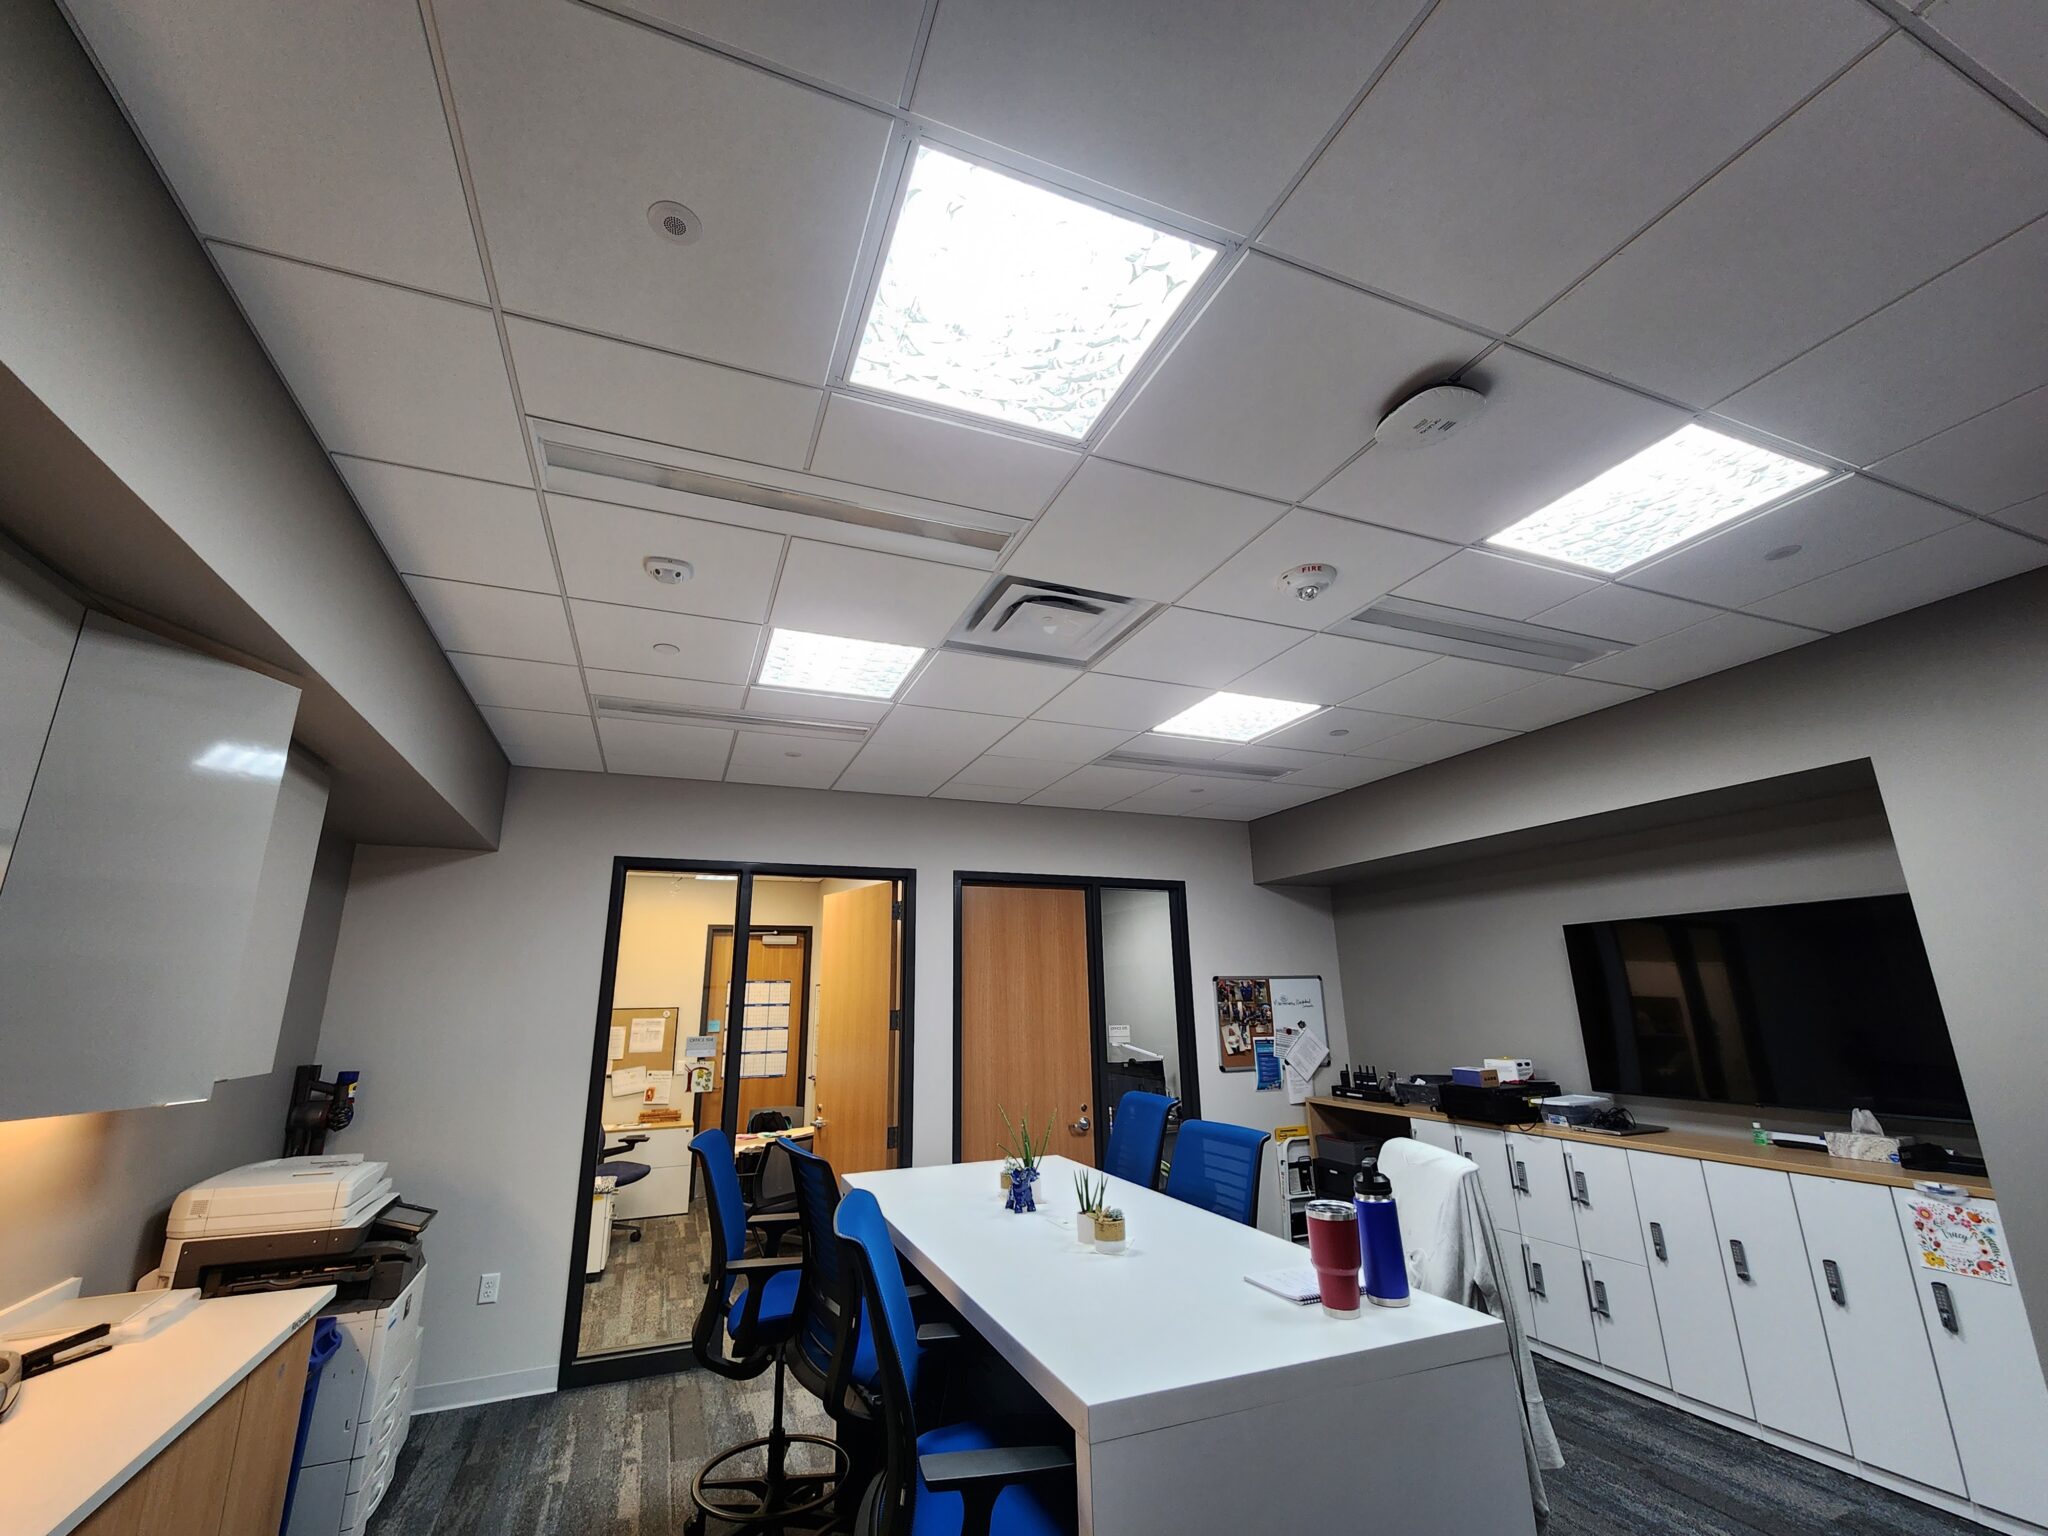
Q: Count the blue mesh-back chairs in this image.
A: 5